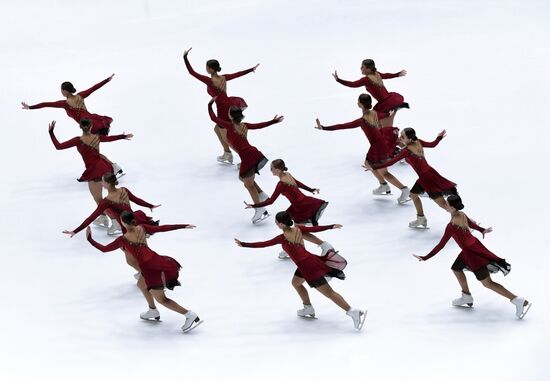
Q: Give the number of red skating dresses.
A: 12